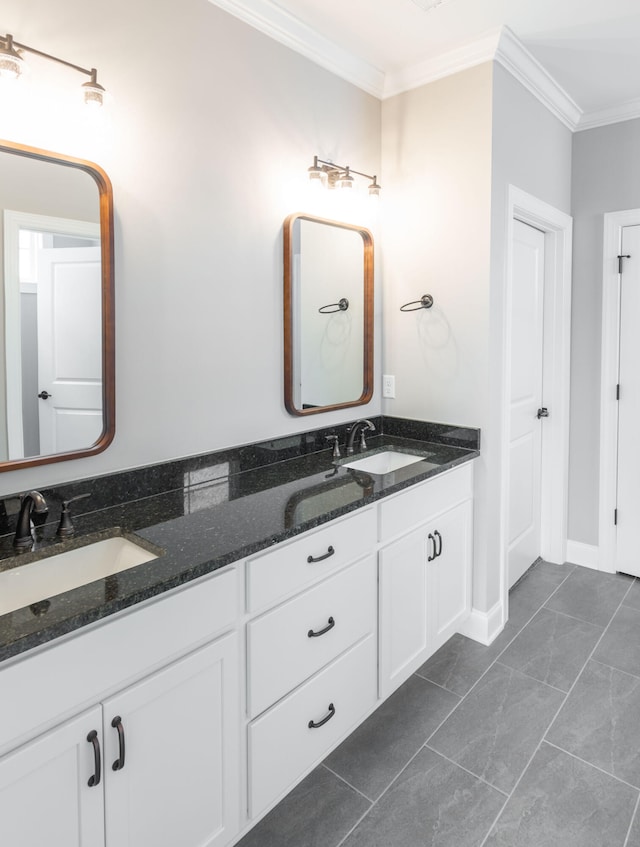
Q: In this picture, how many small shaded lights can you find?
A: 5